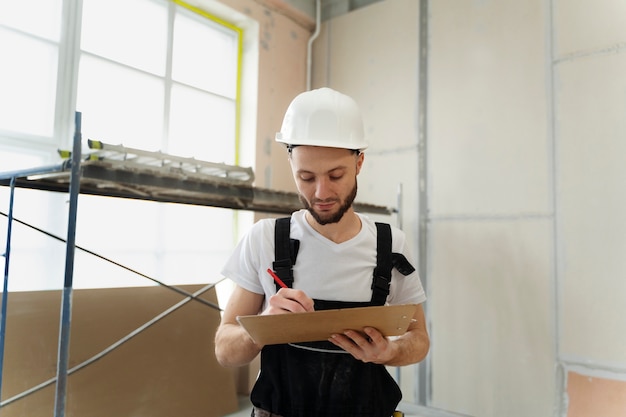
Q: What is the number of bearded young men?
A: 1